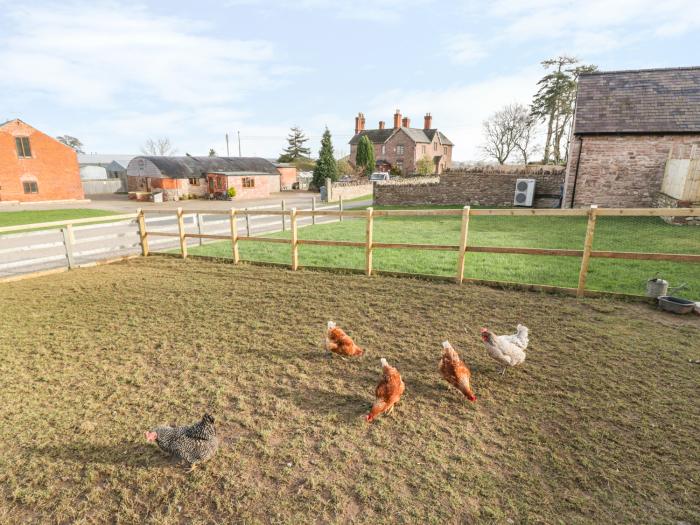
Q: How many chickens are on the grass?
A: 5